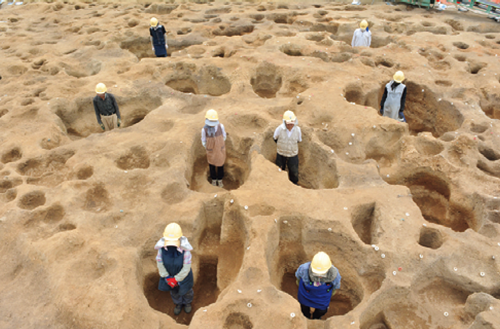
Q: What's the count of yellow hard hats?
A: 8